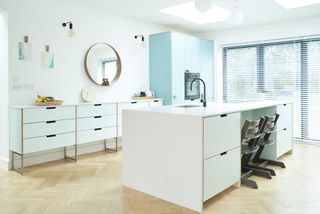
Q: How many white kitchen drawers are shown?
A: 12